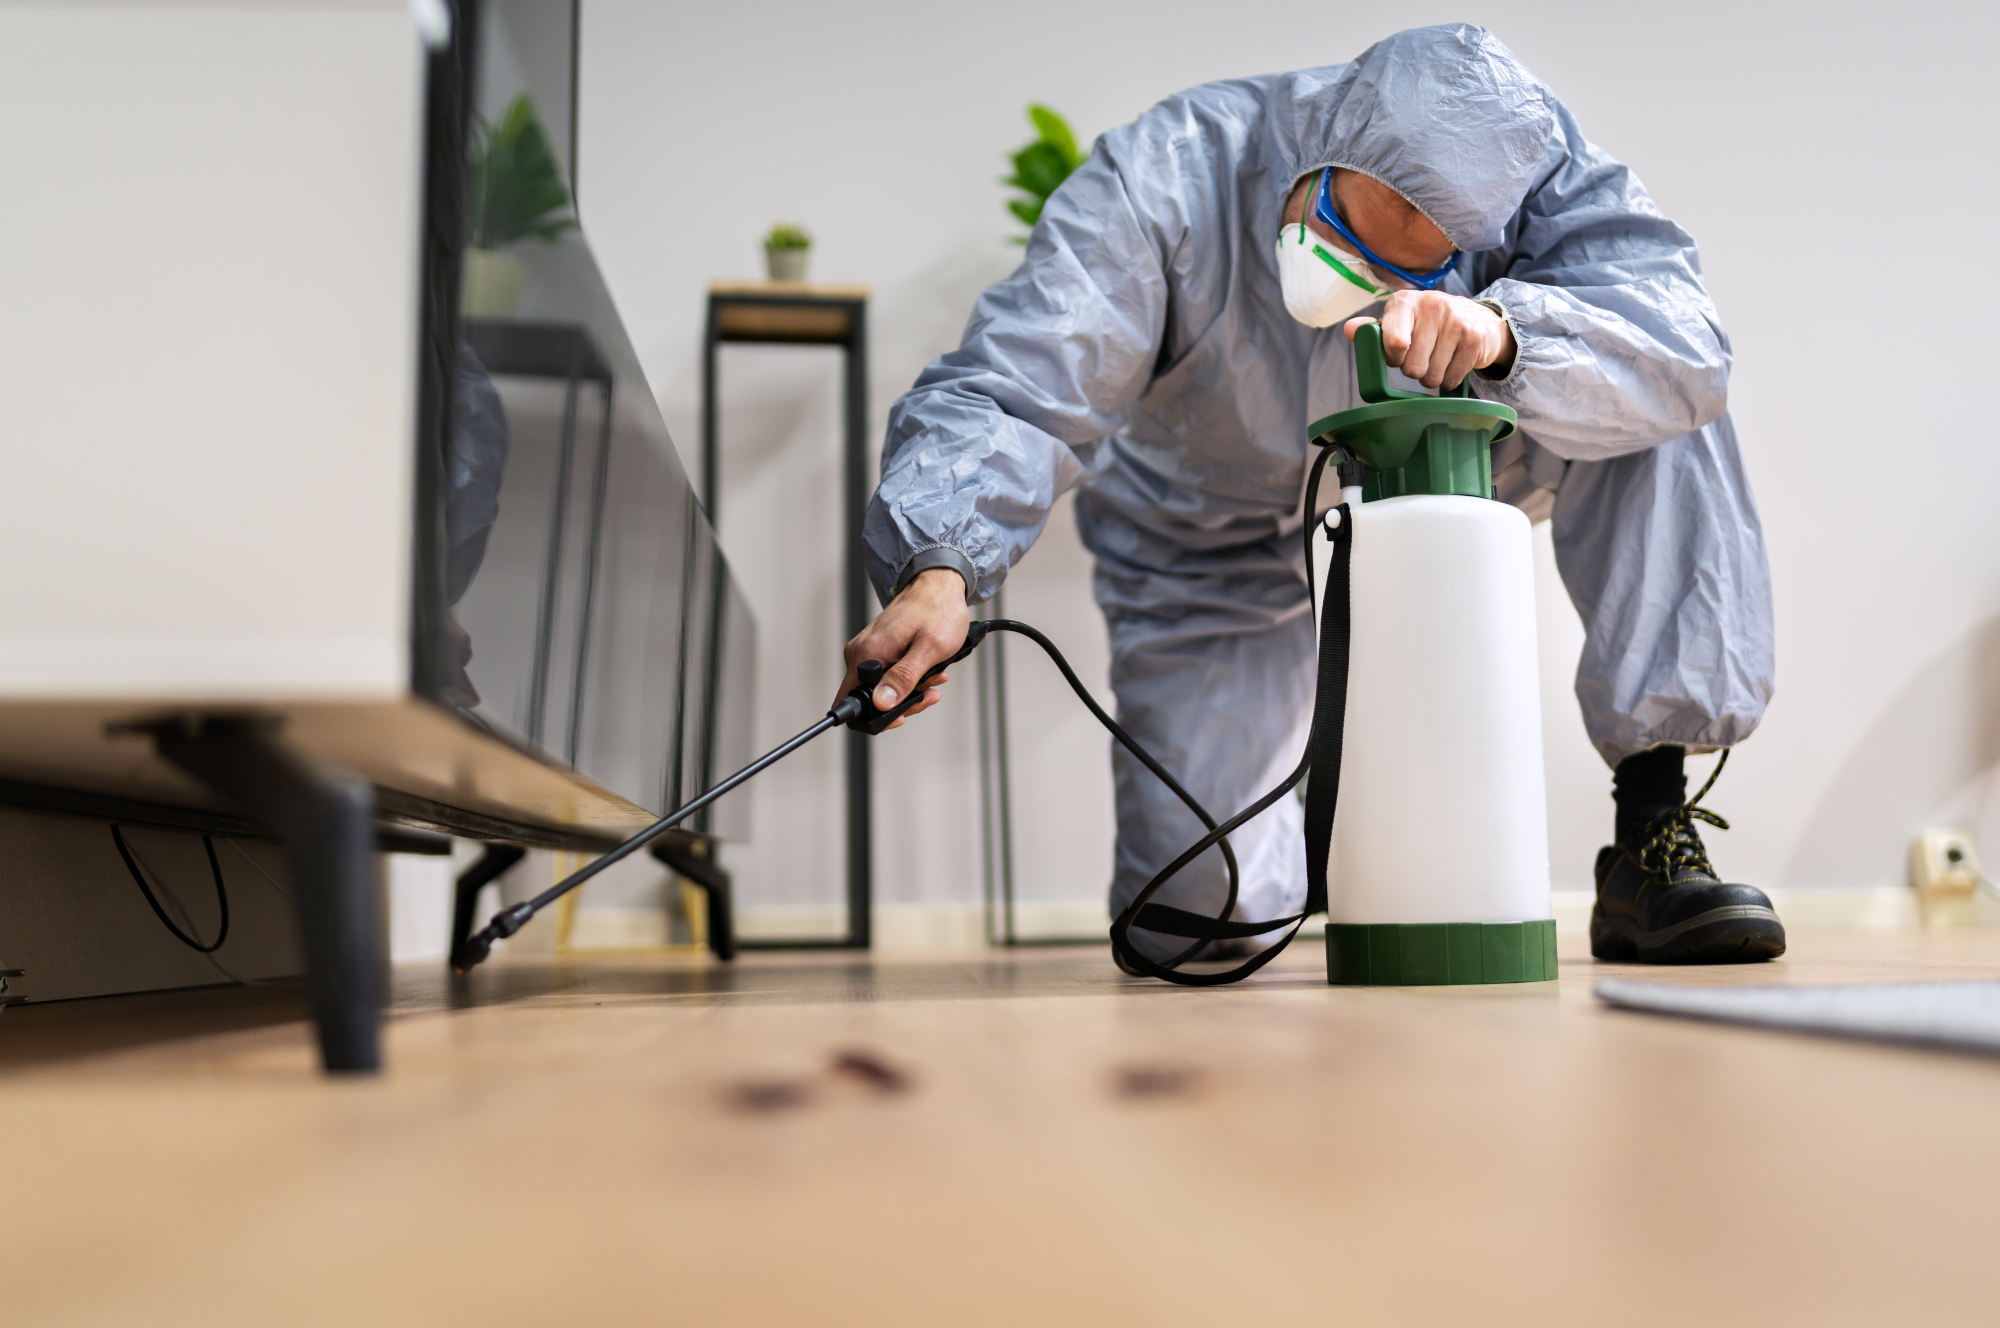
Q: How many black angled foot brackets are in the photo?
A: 3